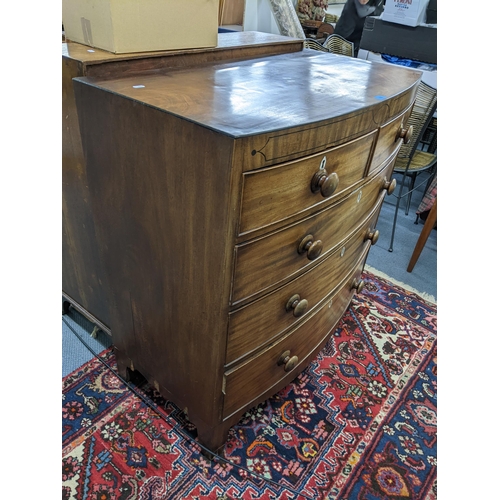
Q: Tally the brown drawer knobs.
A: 8